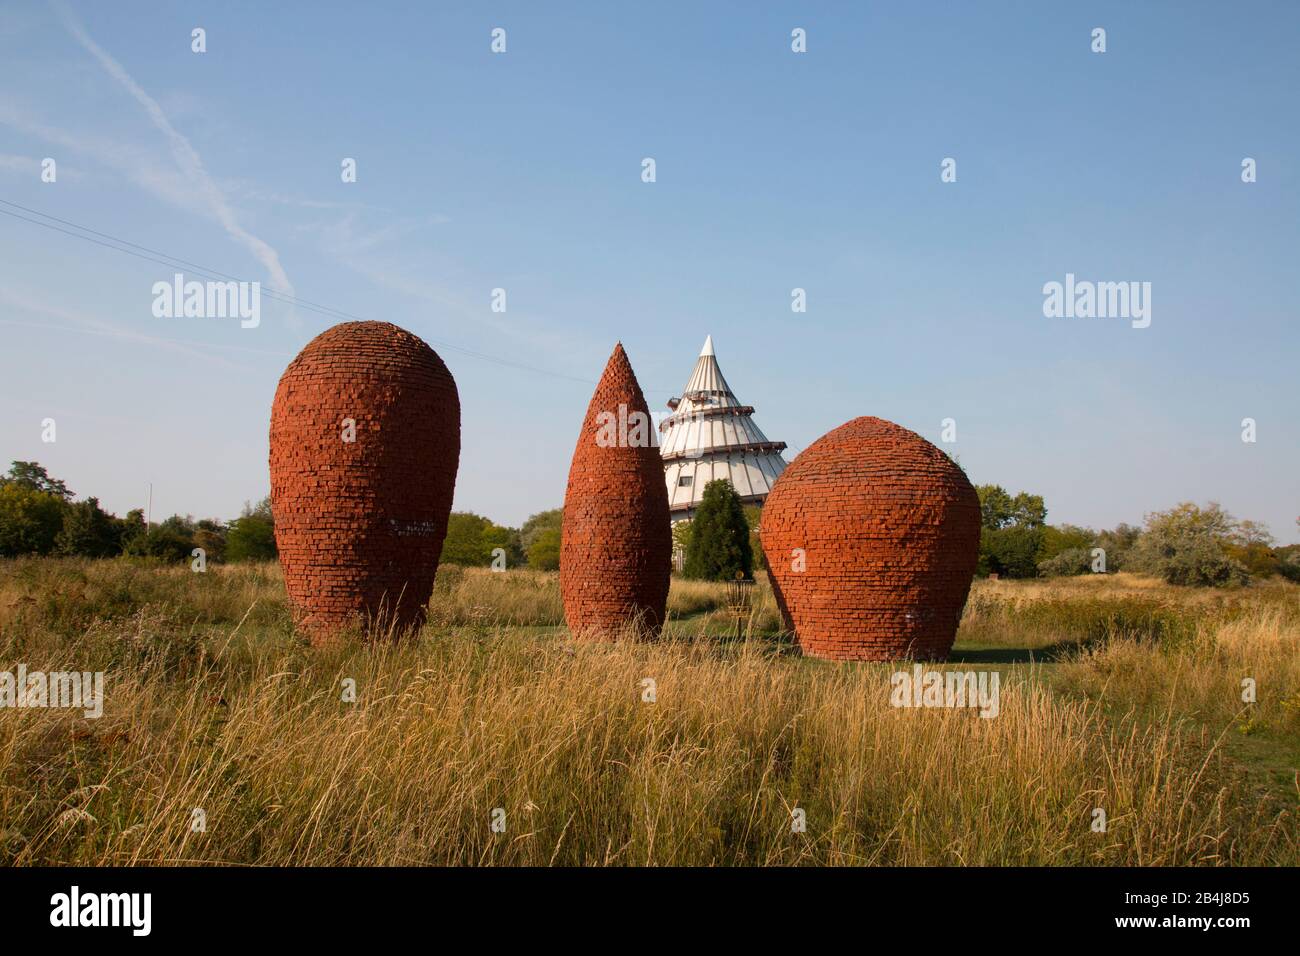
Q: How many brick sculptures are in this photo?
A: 3